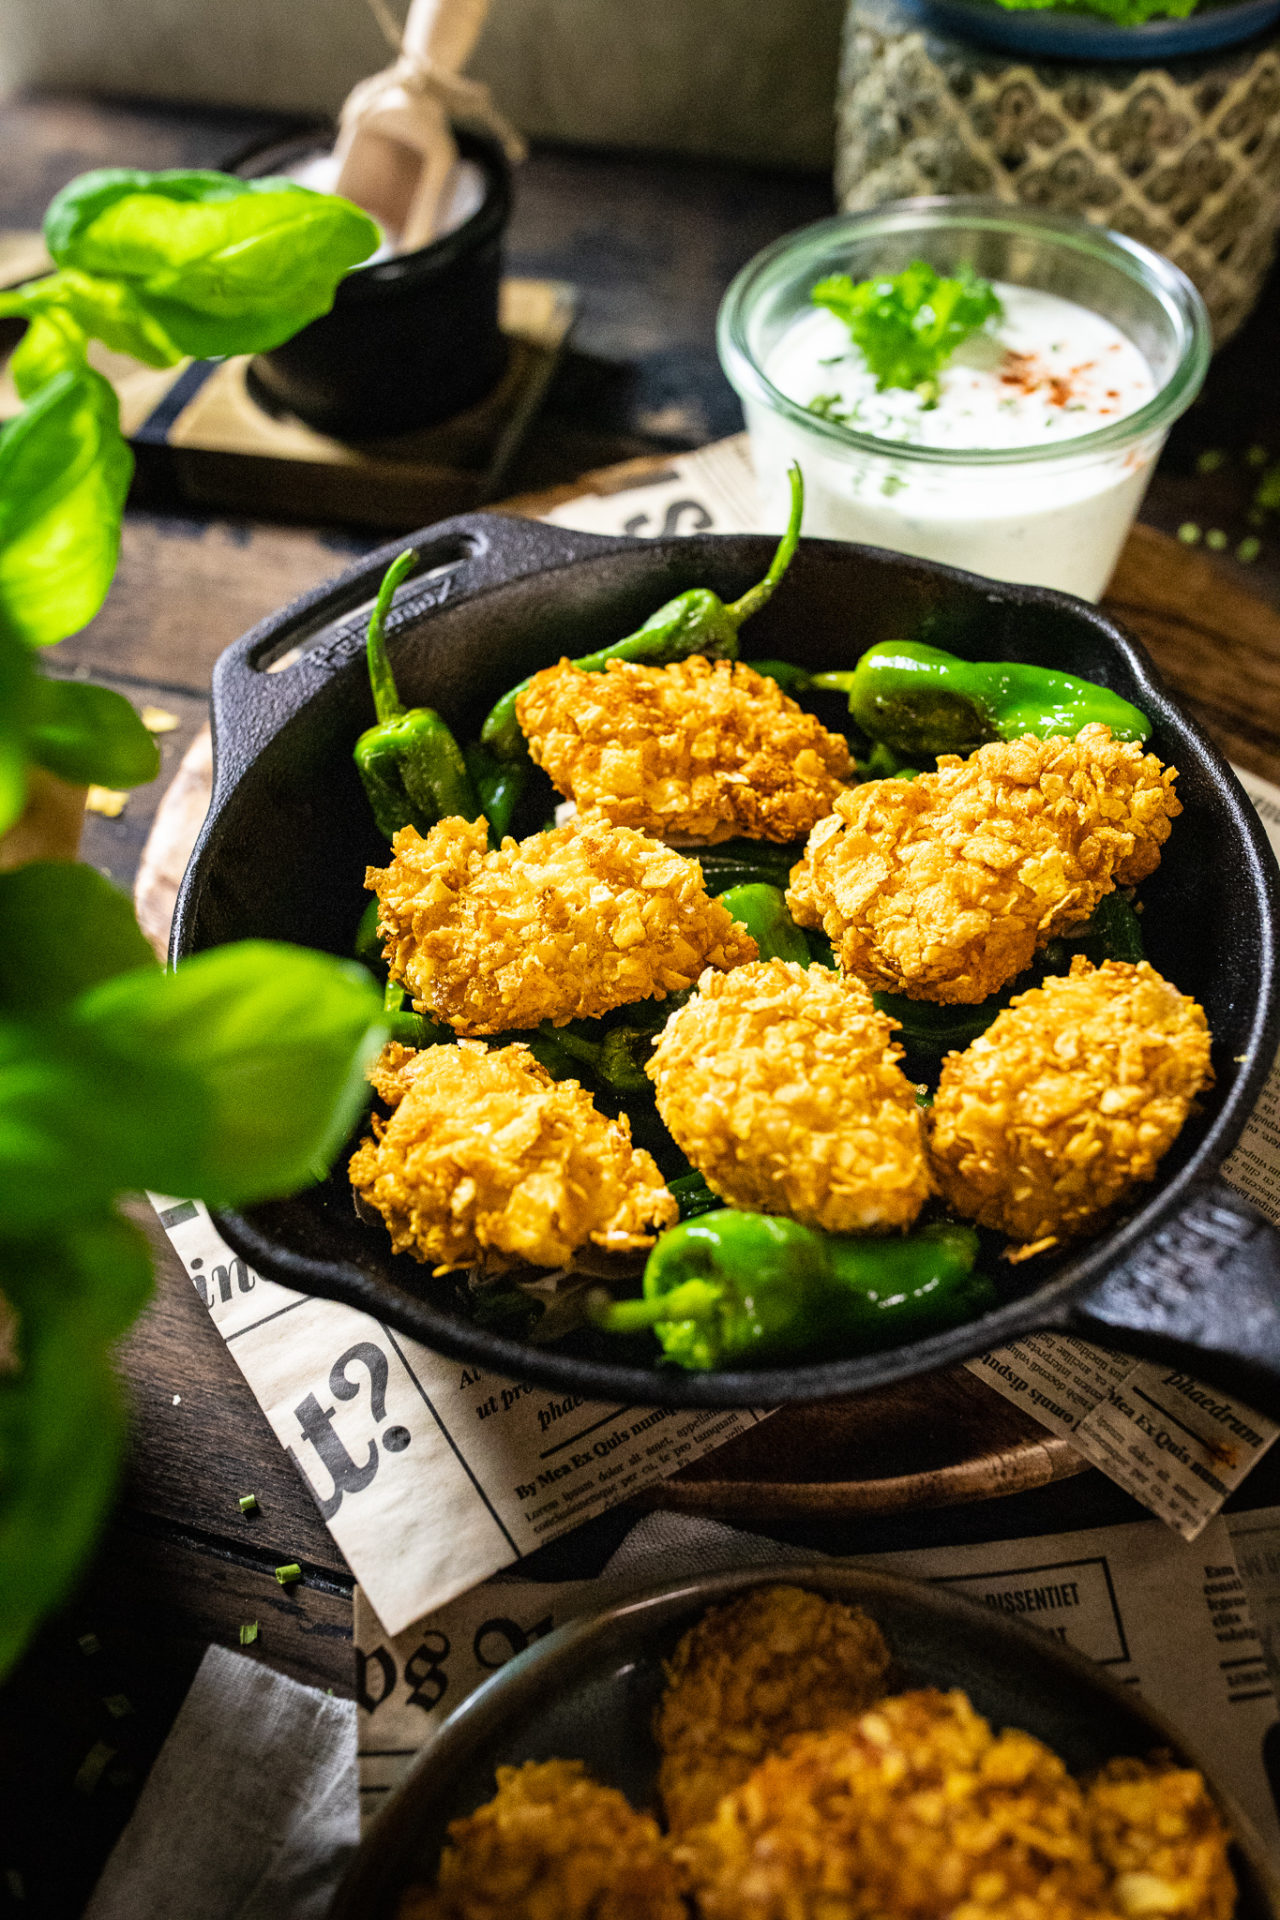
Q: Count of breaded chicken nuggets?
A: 10